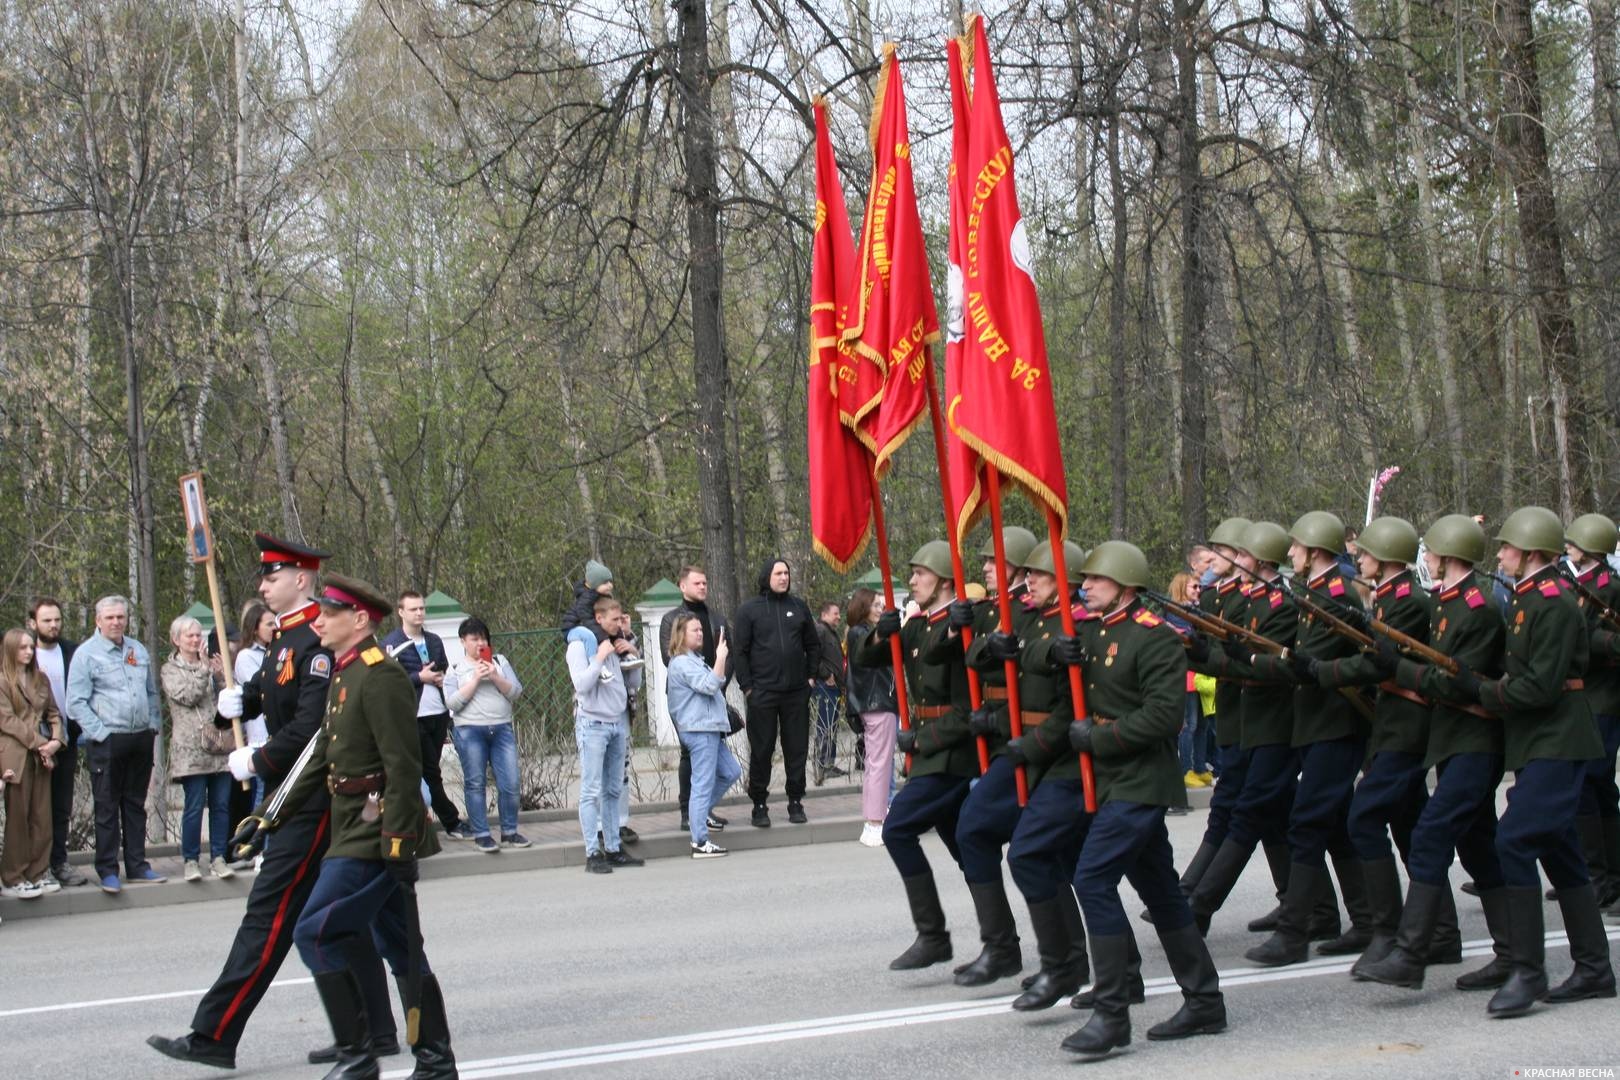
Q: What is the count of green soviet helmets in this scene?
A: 11